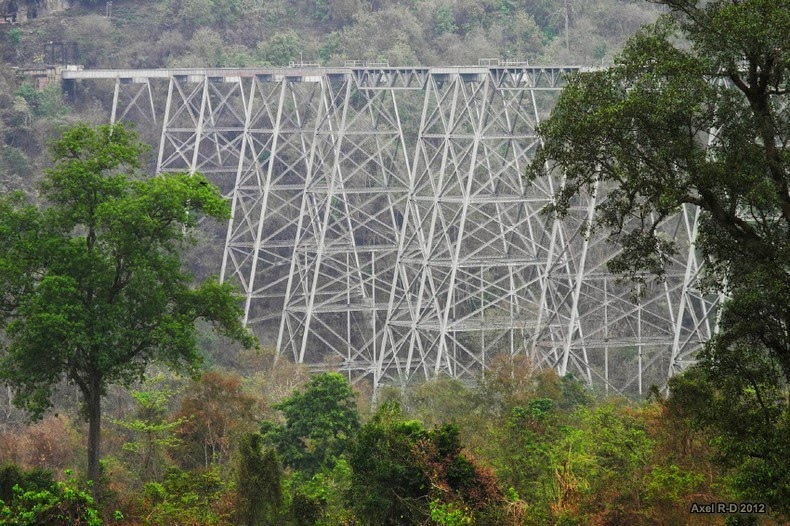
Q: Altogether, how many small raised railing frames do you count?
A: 3